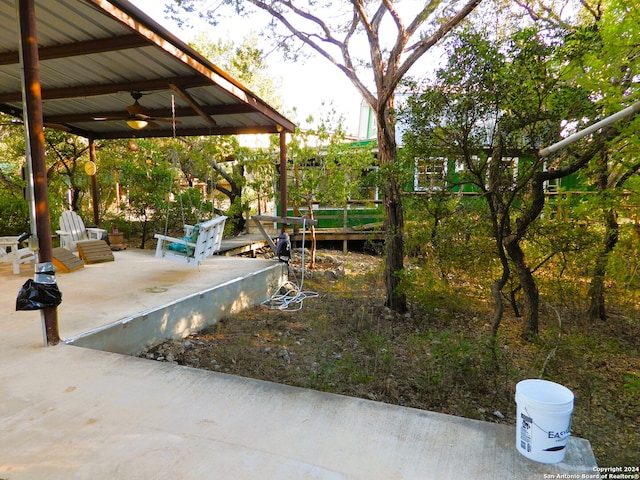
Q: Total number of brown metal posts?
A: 3